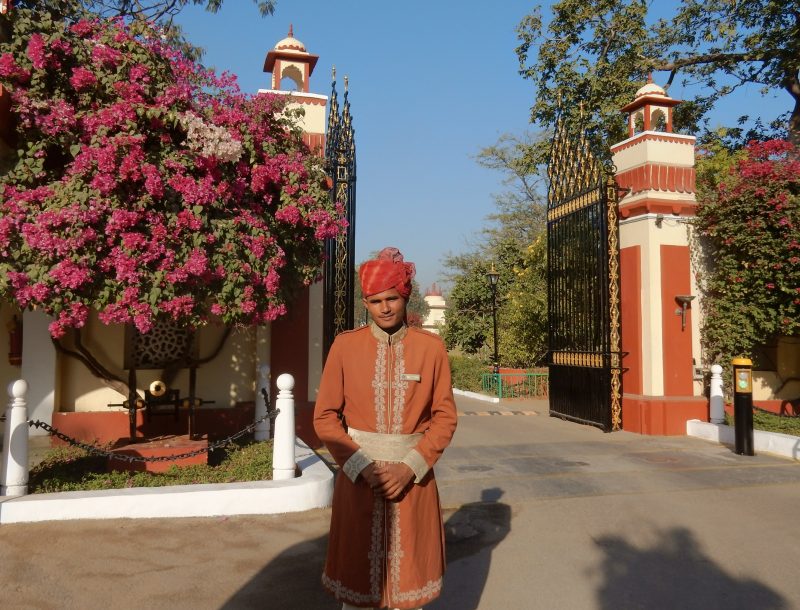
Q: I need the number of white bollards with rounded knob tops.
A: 4